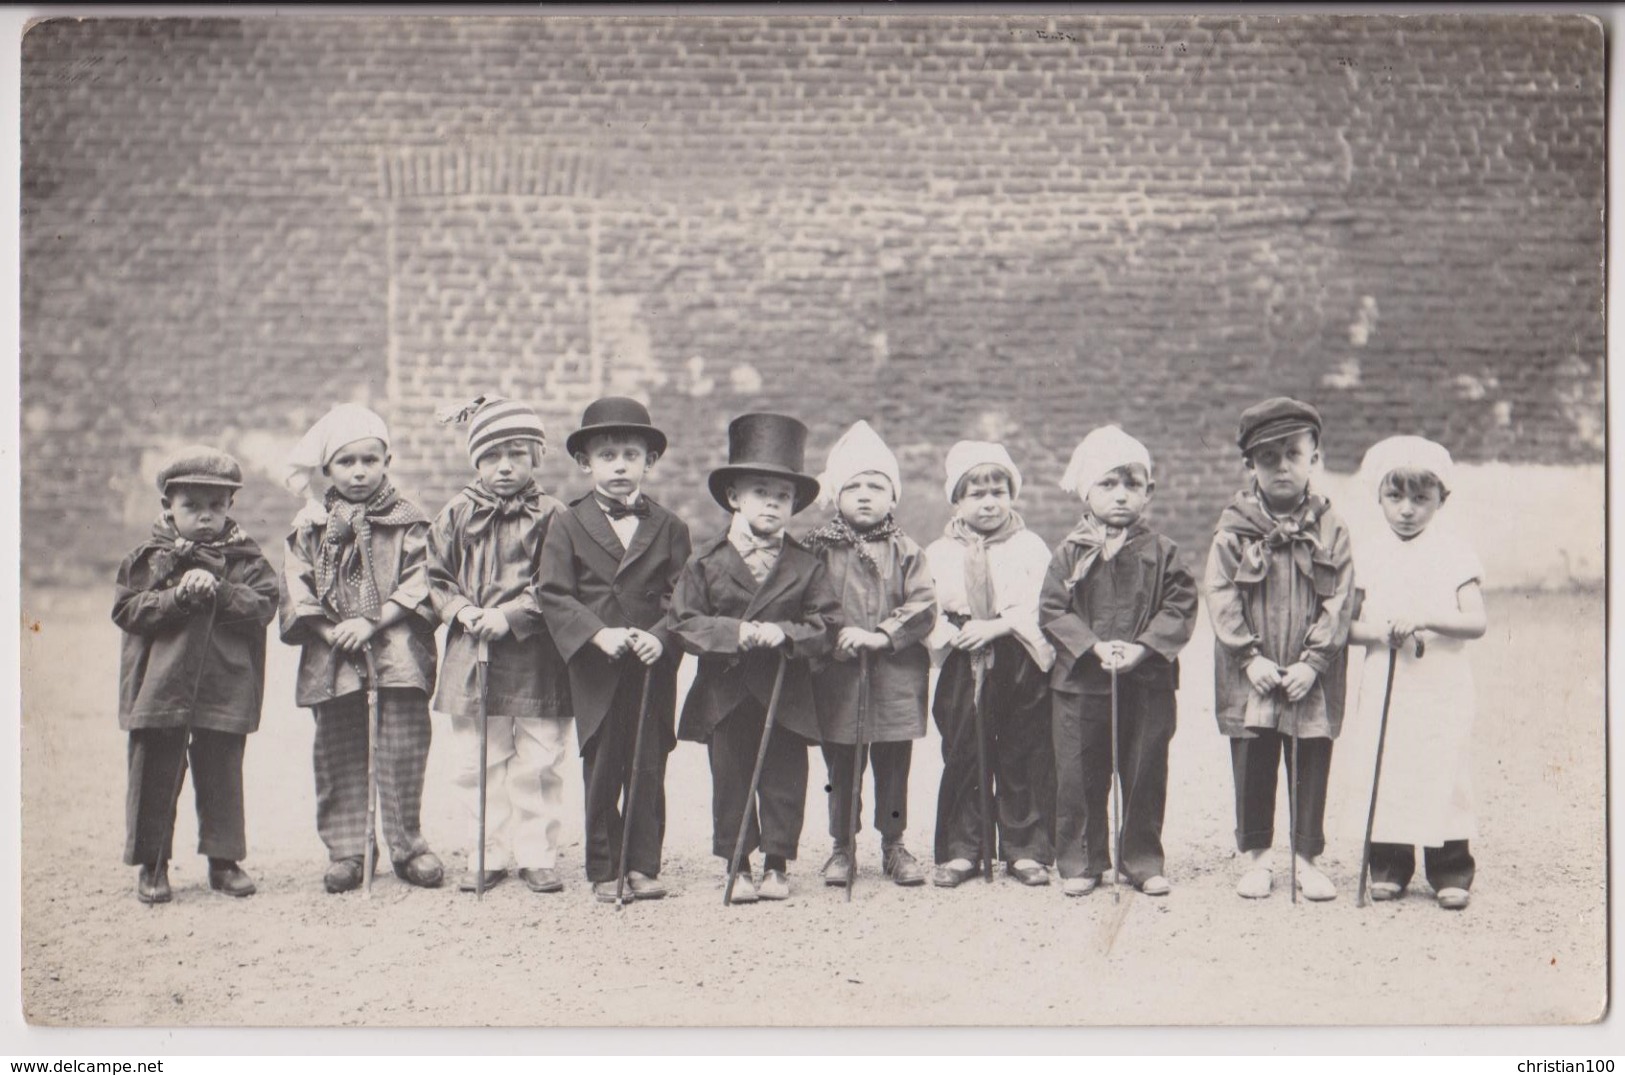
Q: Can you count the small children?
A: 10